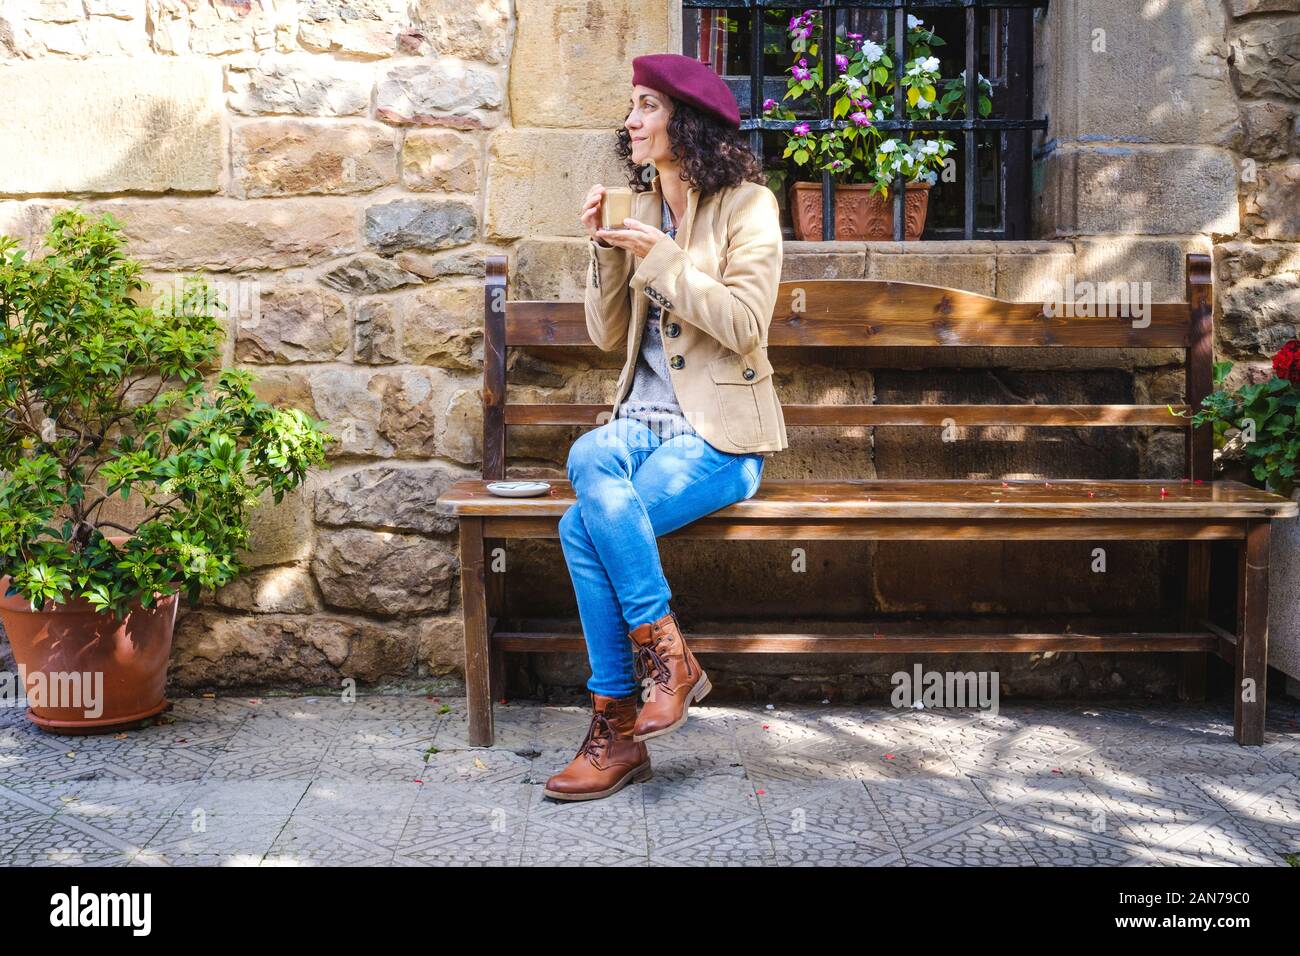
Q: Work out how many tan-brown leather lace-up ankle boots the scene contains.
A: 2